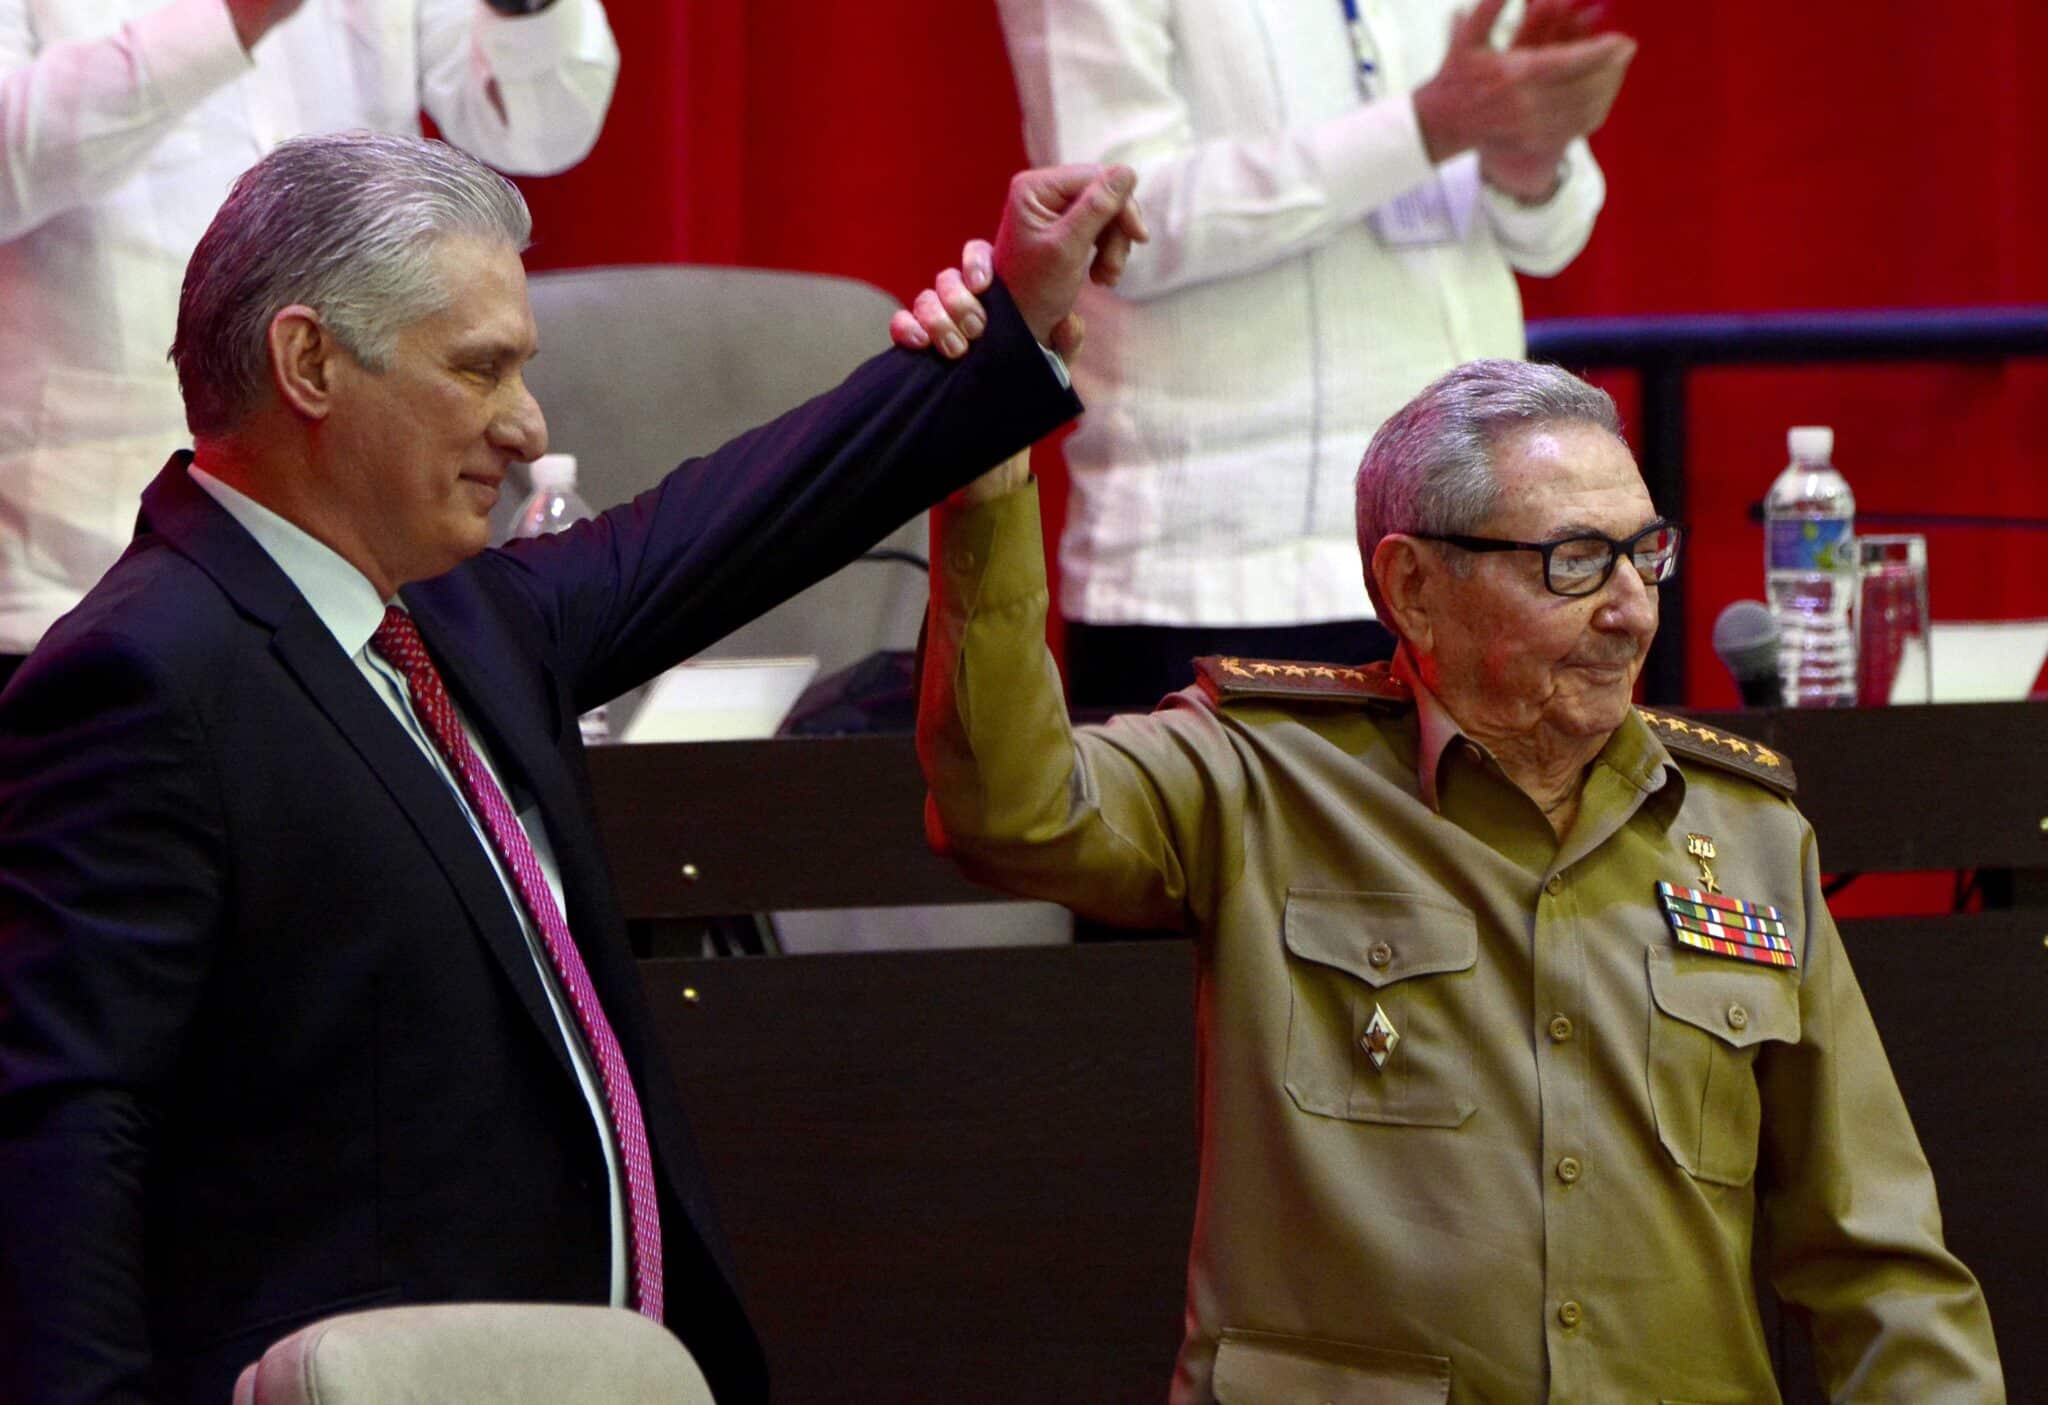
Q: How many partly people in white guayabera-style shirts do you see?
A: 2